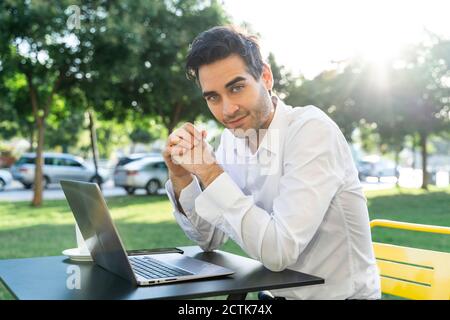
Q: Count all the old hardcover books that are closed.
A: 0